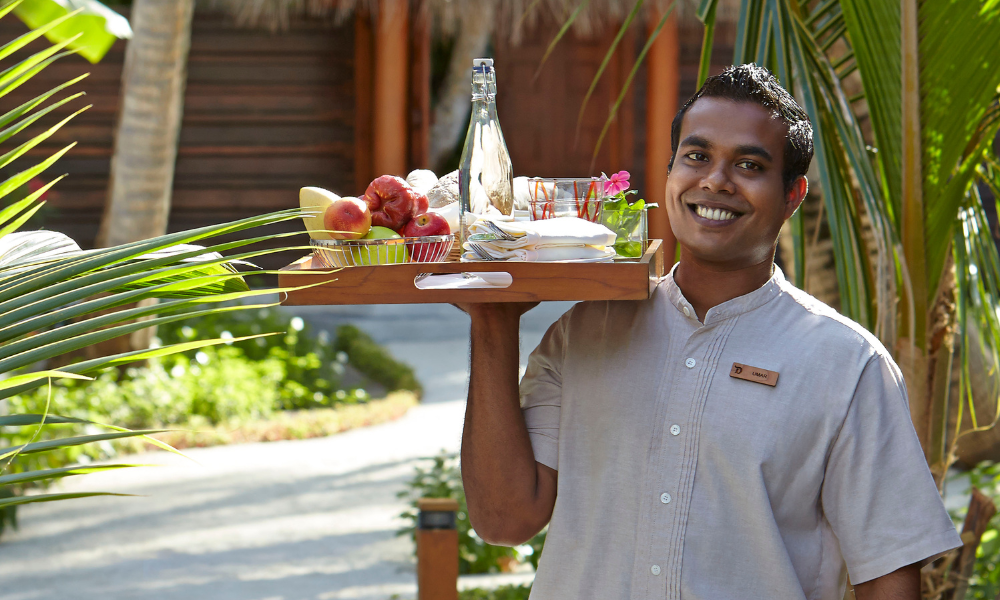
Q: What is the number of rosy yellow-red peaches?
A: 1